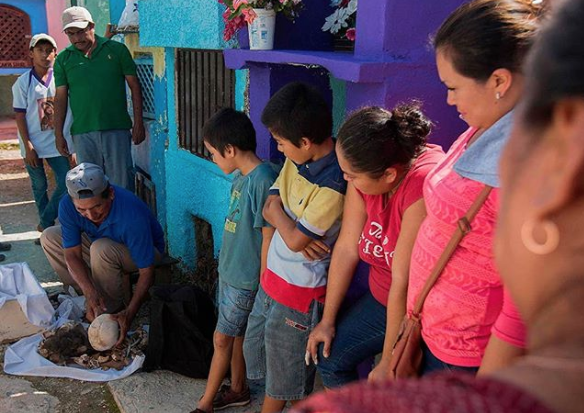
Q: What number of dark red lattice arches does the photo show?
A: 1